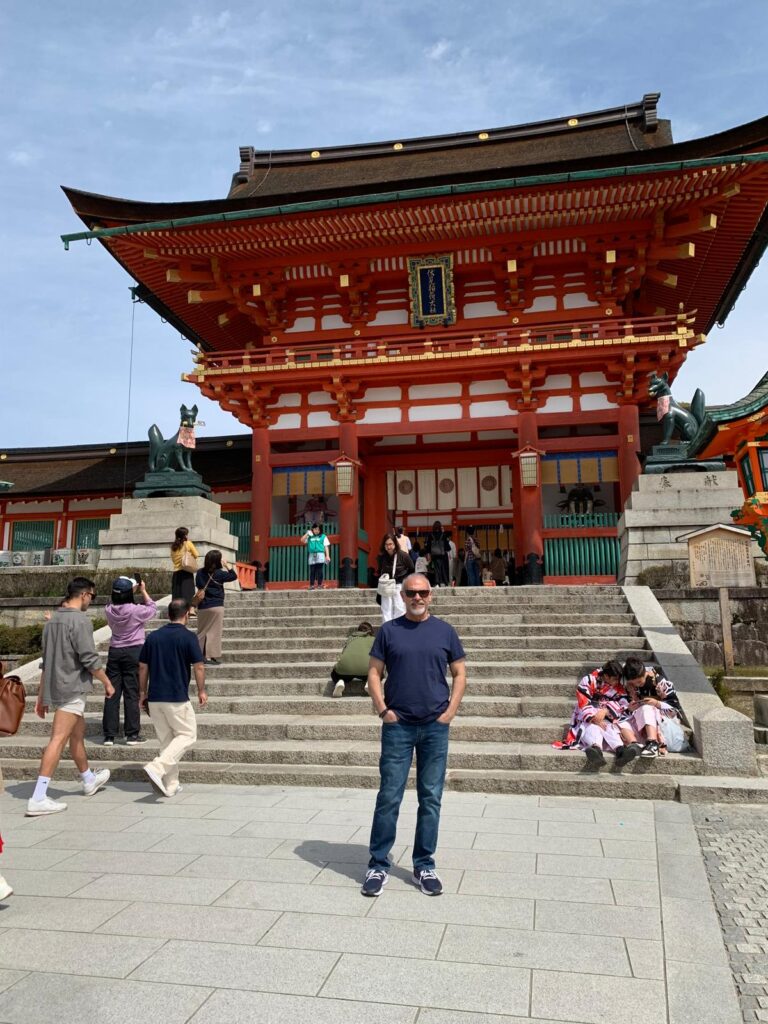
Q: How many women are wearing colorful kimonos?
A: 2